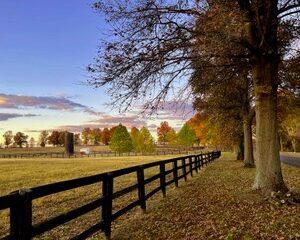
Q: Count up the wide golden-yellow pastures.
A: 1